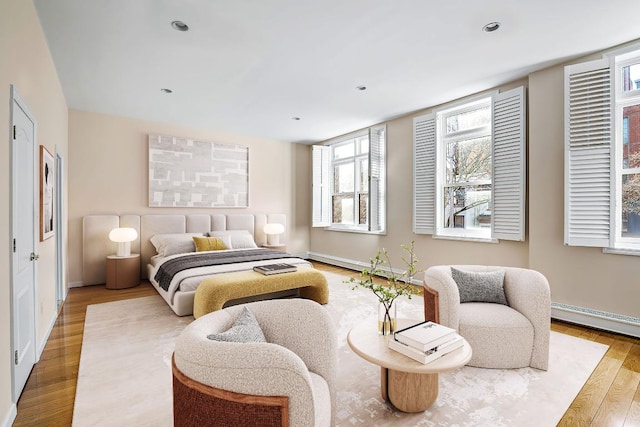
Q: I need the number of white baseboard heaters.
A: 2